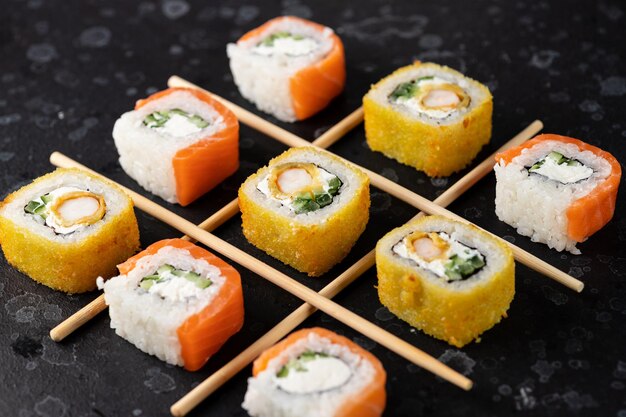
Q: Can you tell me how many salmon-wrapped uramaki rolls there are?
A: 5